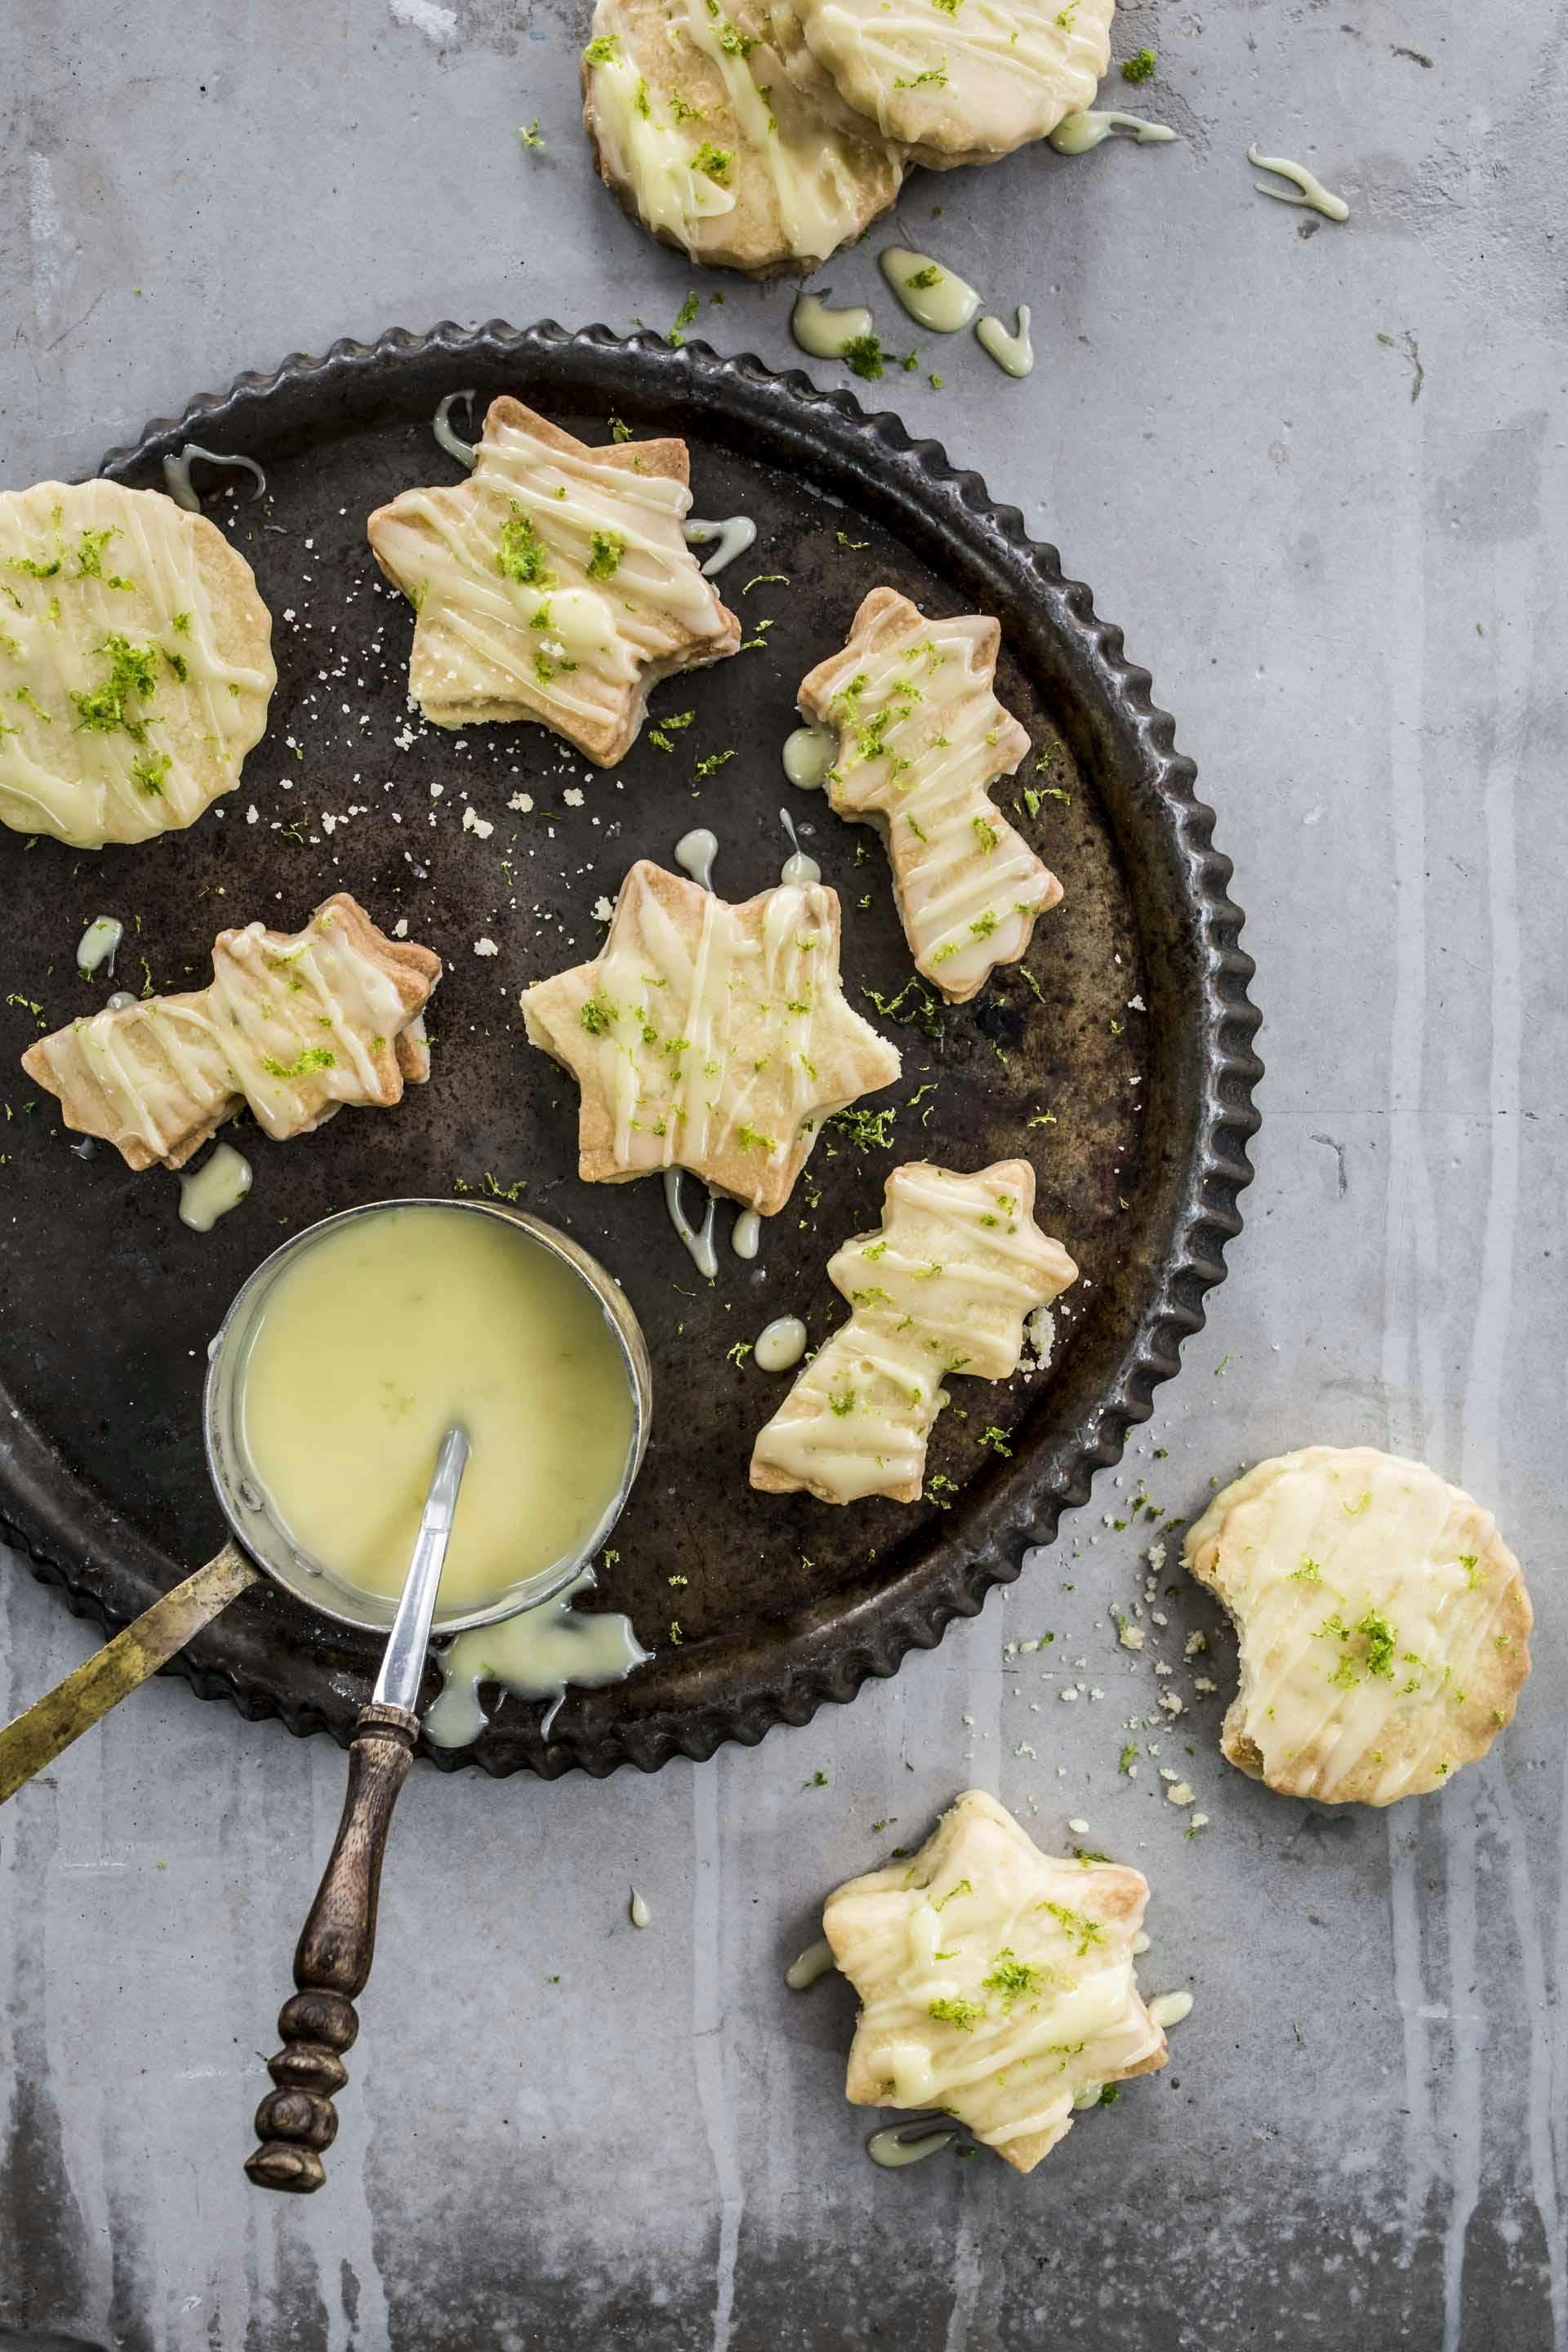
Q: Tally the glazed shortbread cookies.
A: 10